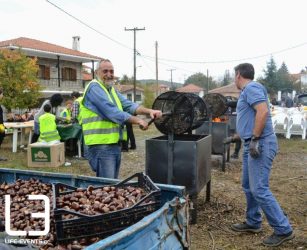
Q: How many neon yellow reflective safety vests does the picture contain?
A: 4